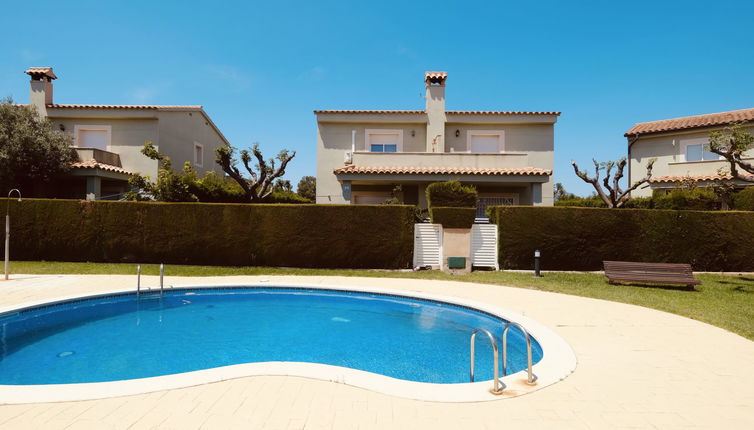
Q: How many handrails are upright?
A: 4